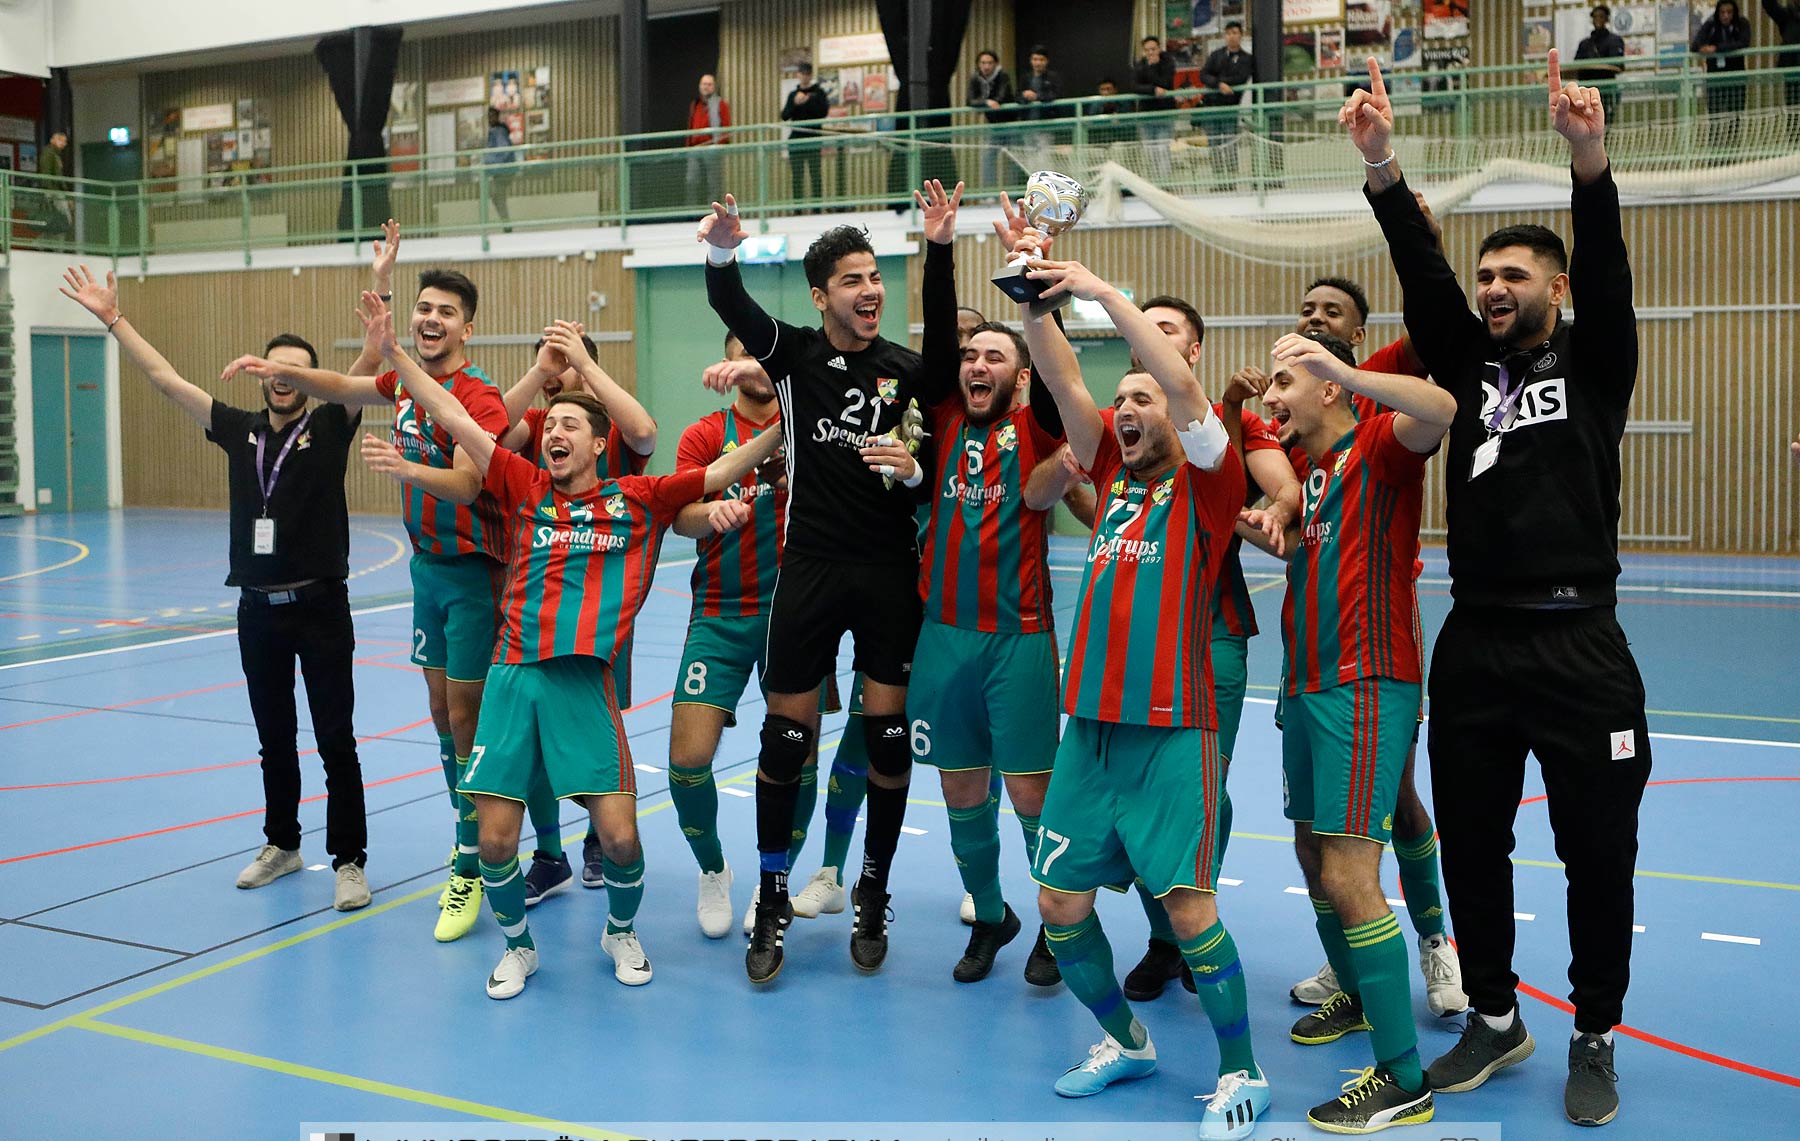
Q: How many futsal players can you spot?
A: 11